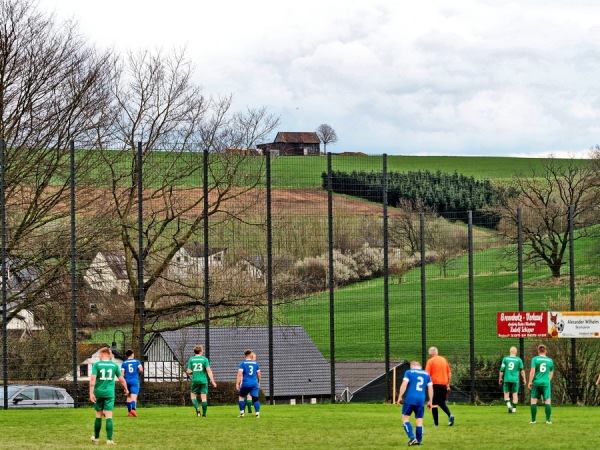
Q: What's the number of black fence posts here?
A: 11